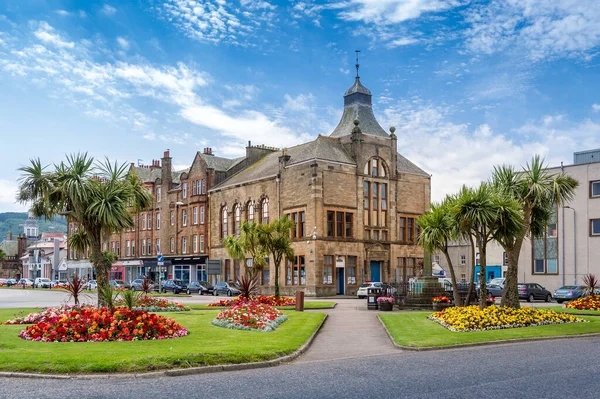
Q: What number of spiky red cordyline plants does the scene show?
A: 4